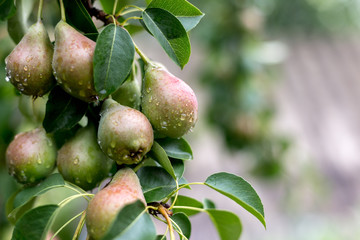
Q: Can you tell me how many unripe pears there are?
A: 8